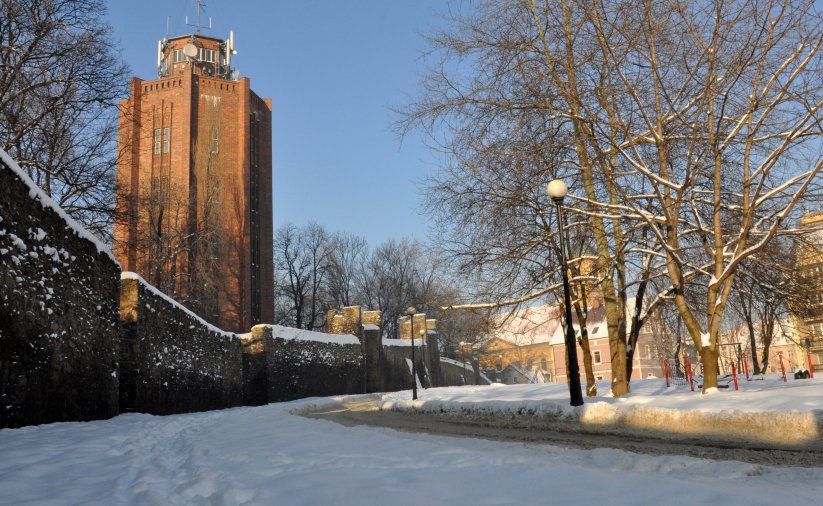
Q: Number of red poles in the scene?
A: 7